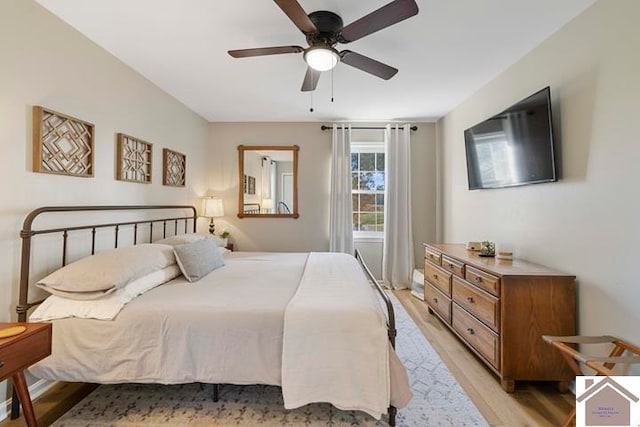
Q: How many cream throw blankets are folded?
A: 1